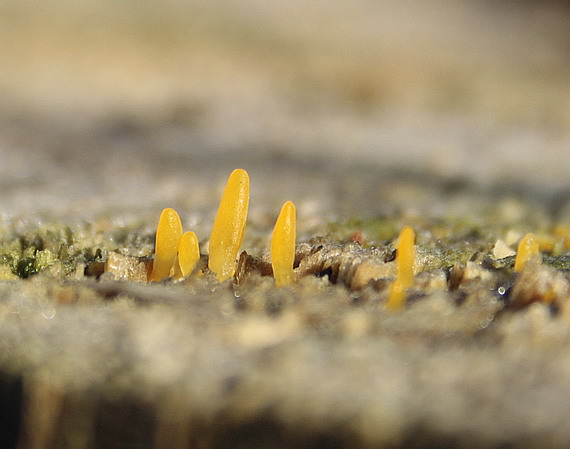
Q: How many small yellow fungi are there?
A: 6